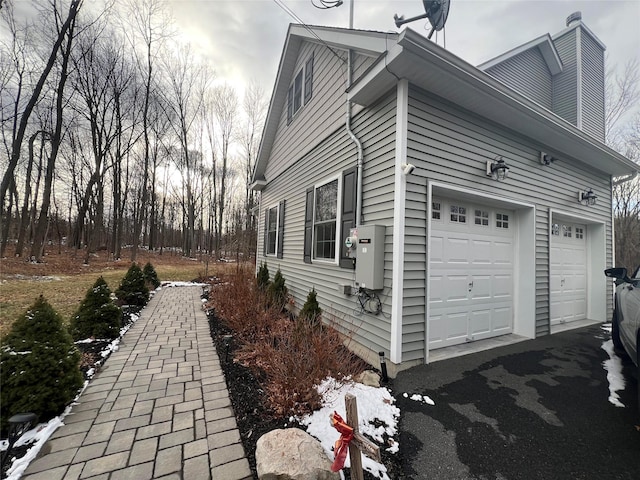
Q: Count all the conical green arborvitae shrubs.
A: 7